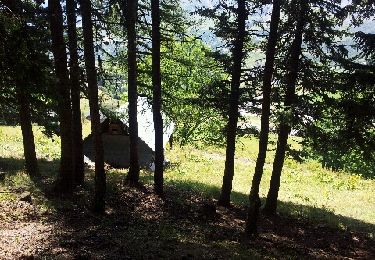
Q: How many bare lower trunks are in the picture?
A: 9